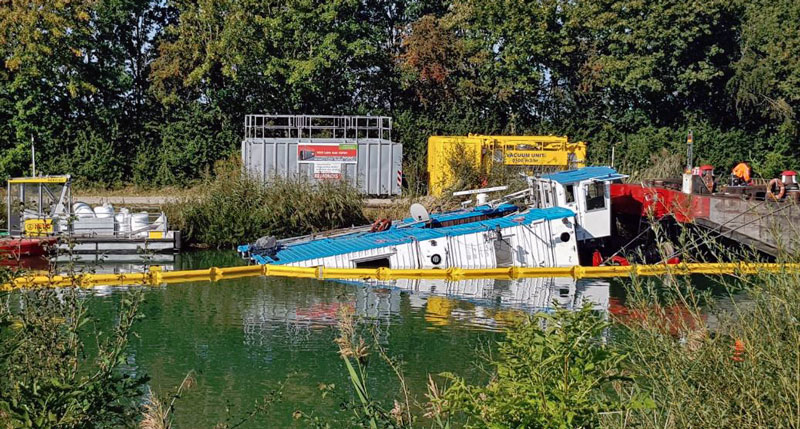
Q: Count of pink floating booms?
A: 0